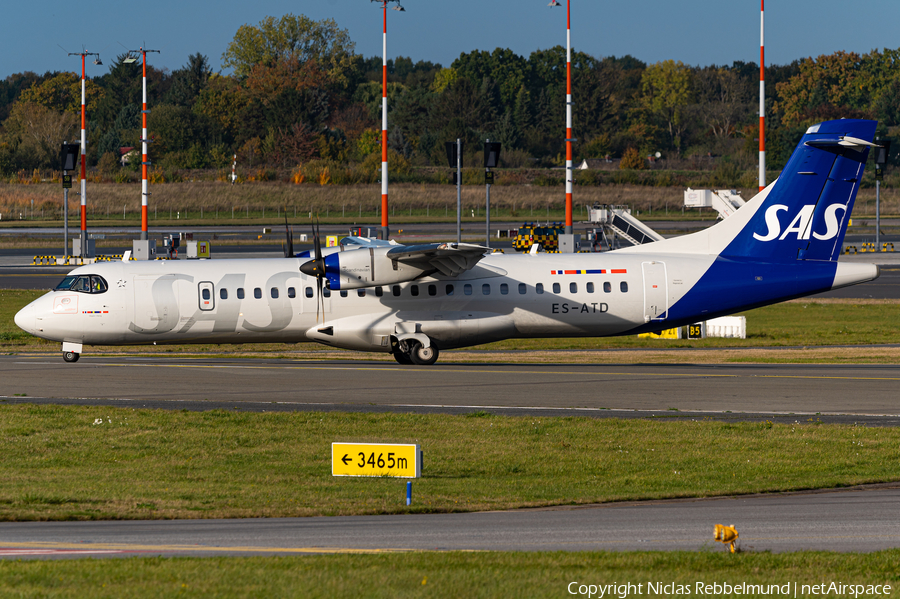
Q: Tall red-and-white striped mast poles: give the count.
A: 5